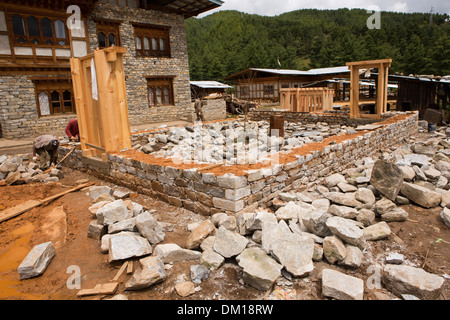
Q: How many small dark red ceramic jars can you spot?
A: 0